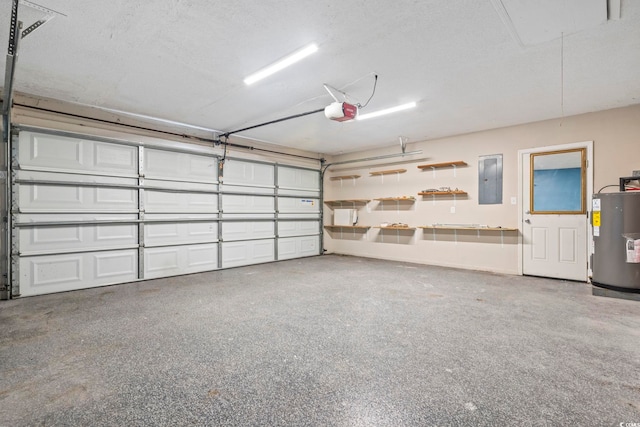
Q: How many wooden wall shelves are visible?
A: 9